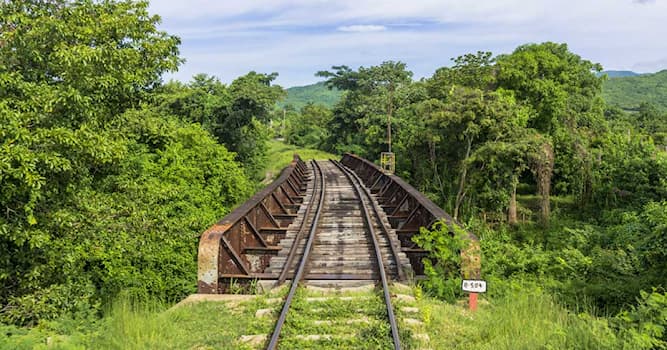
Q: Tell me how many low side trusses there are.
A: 2